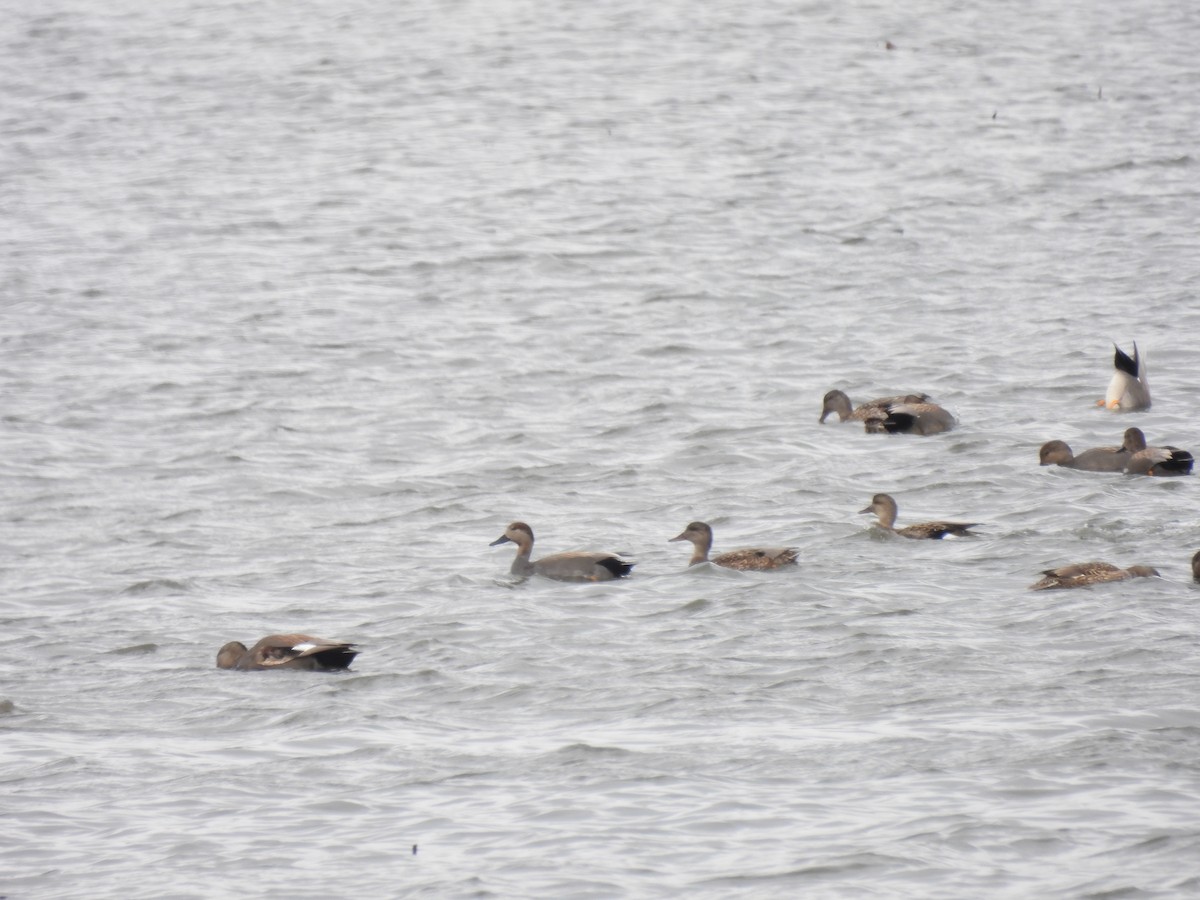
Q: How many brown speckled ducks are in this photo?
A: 4